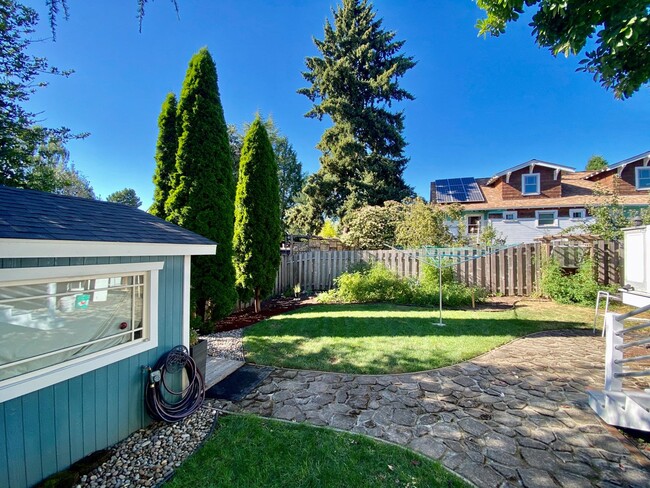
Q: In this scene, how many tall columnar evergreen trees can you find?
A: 3